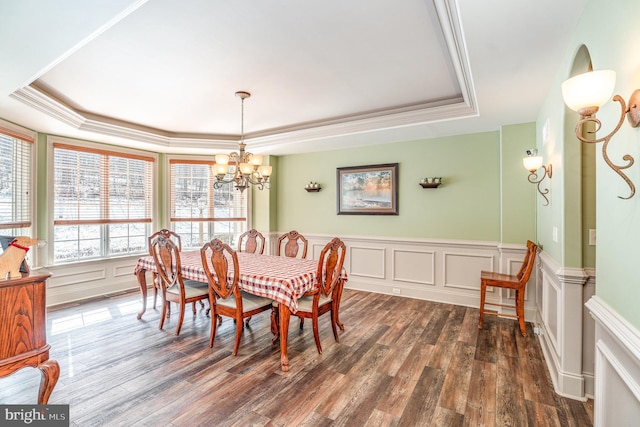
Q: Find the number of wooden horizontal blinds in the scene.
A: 3